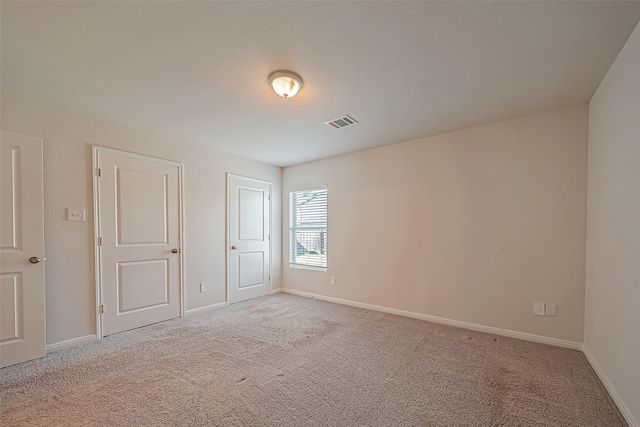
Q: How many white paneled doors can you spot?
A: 3